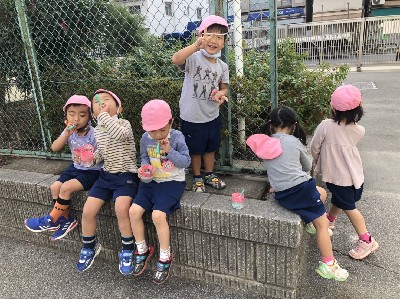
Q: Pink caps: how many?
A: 6